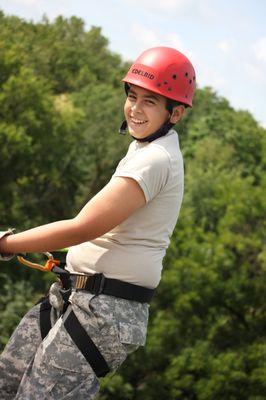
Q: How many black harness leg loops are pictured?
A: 2